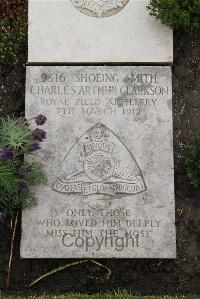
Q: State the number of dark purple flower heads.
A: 6